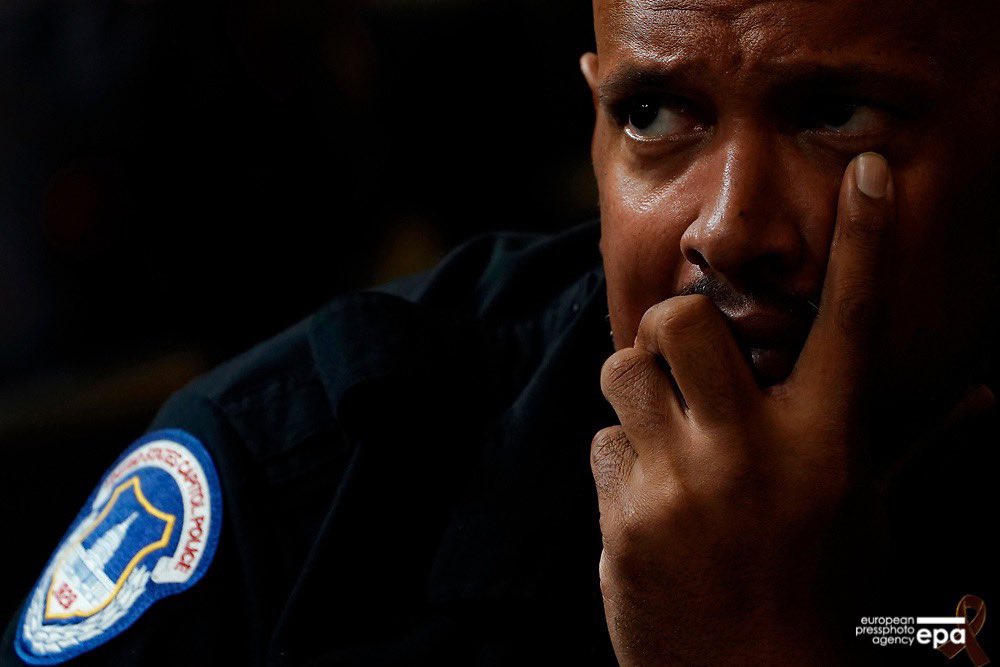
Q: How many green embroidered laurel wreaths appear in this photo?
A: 0